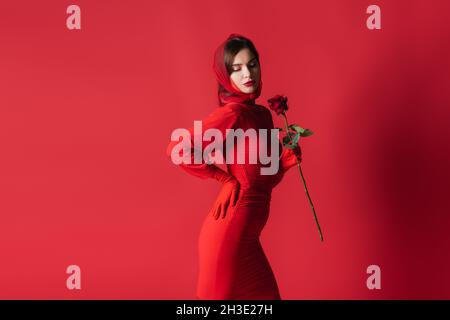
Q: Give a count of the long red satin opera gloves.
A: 2